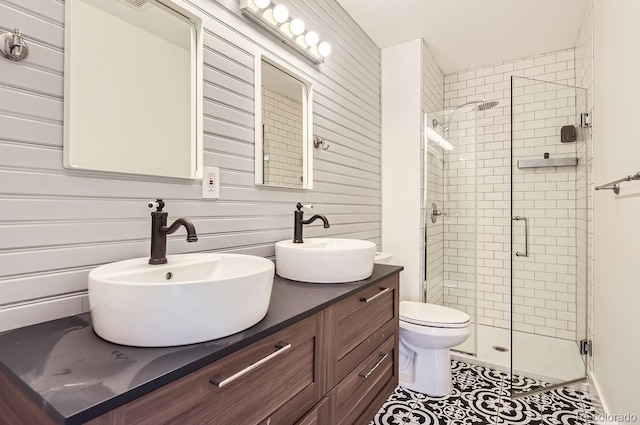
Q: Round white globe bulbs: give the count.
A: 5